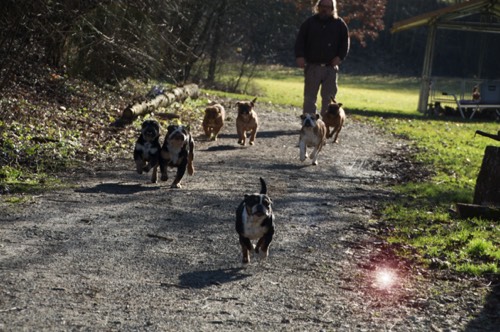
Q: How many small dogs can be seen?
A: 7